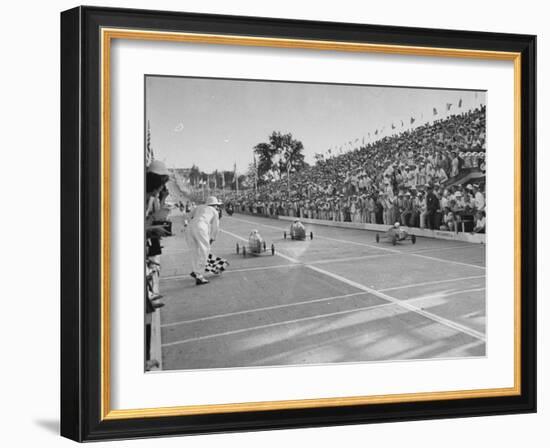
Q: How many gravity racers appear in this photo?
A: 3